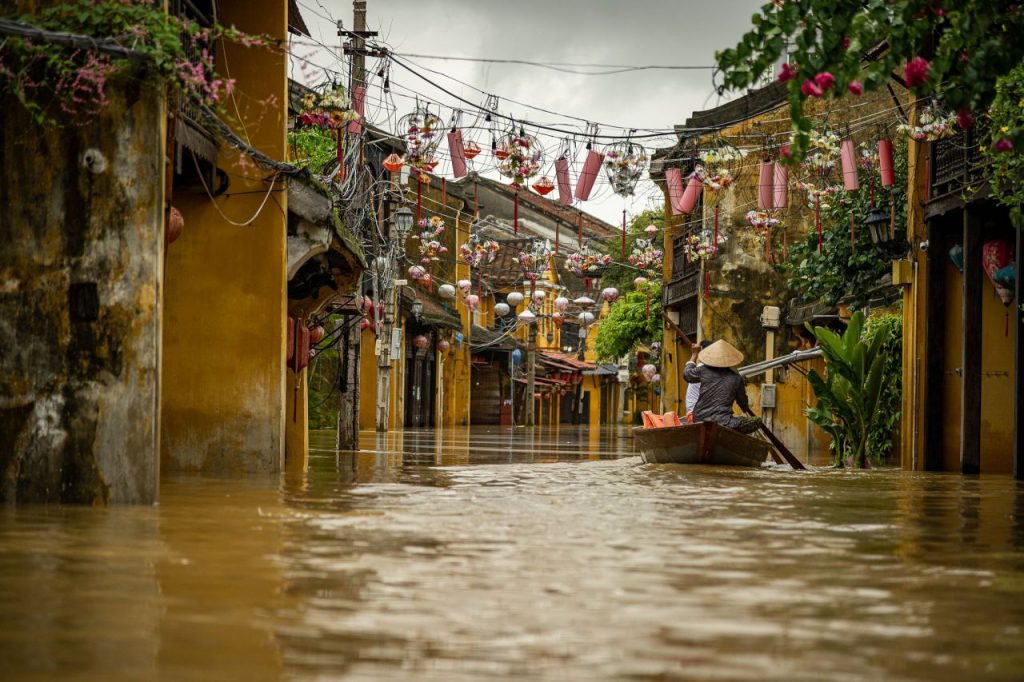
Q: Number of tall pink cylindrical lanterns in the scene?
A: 10